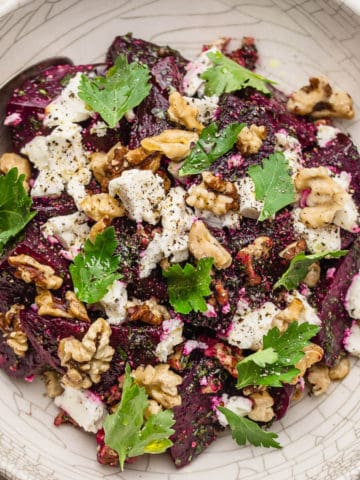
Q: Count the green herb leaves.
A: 11